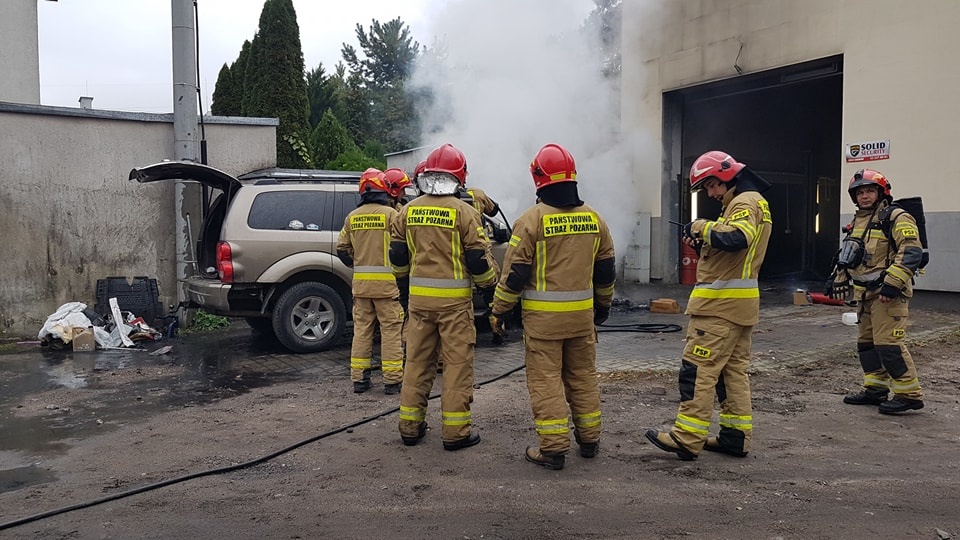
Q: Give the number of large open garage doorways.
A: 1